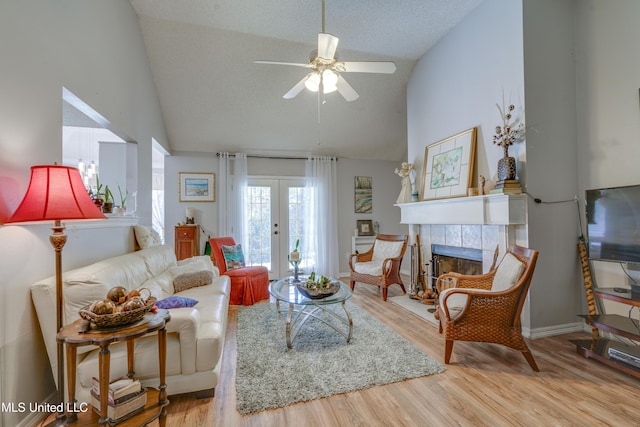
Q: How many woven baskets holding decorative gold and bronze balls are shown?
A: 1